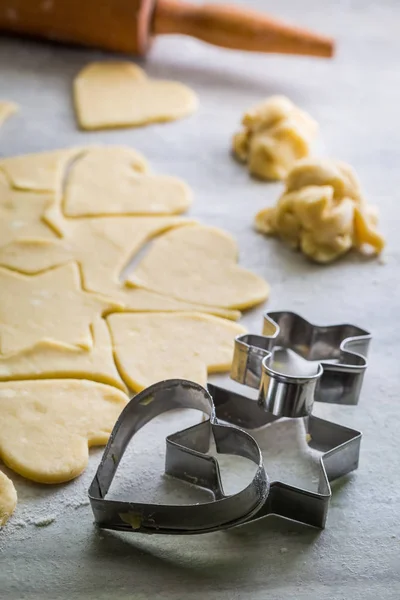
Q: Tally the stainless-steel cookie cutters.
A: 3